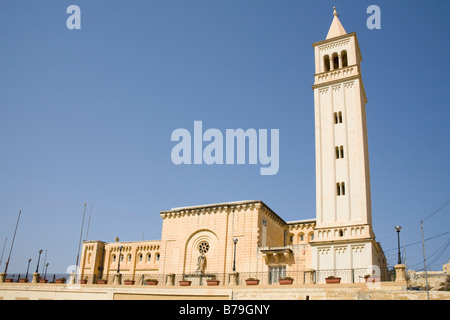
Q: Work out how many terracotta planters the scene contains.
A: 14